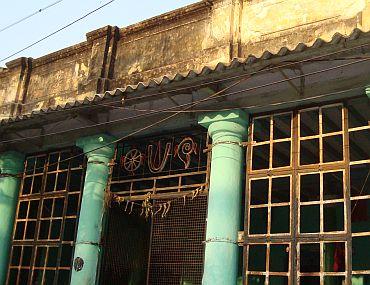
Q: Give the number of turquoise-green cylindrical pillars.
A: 3